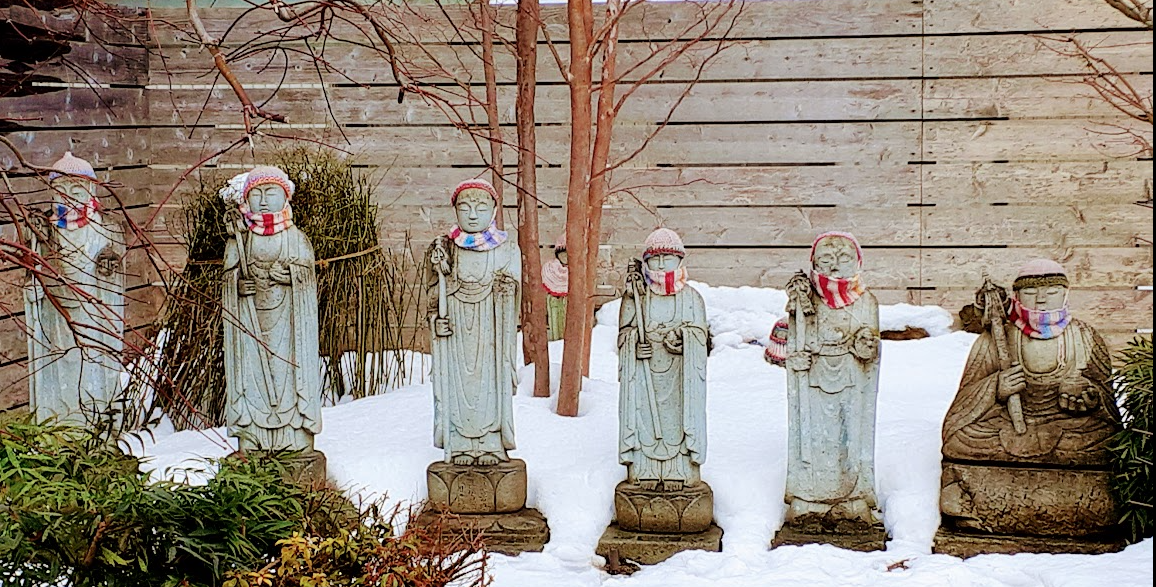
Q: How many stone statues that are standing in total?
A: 5